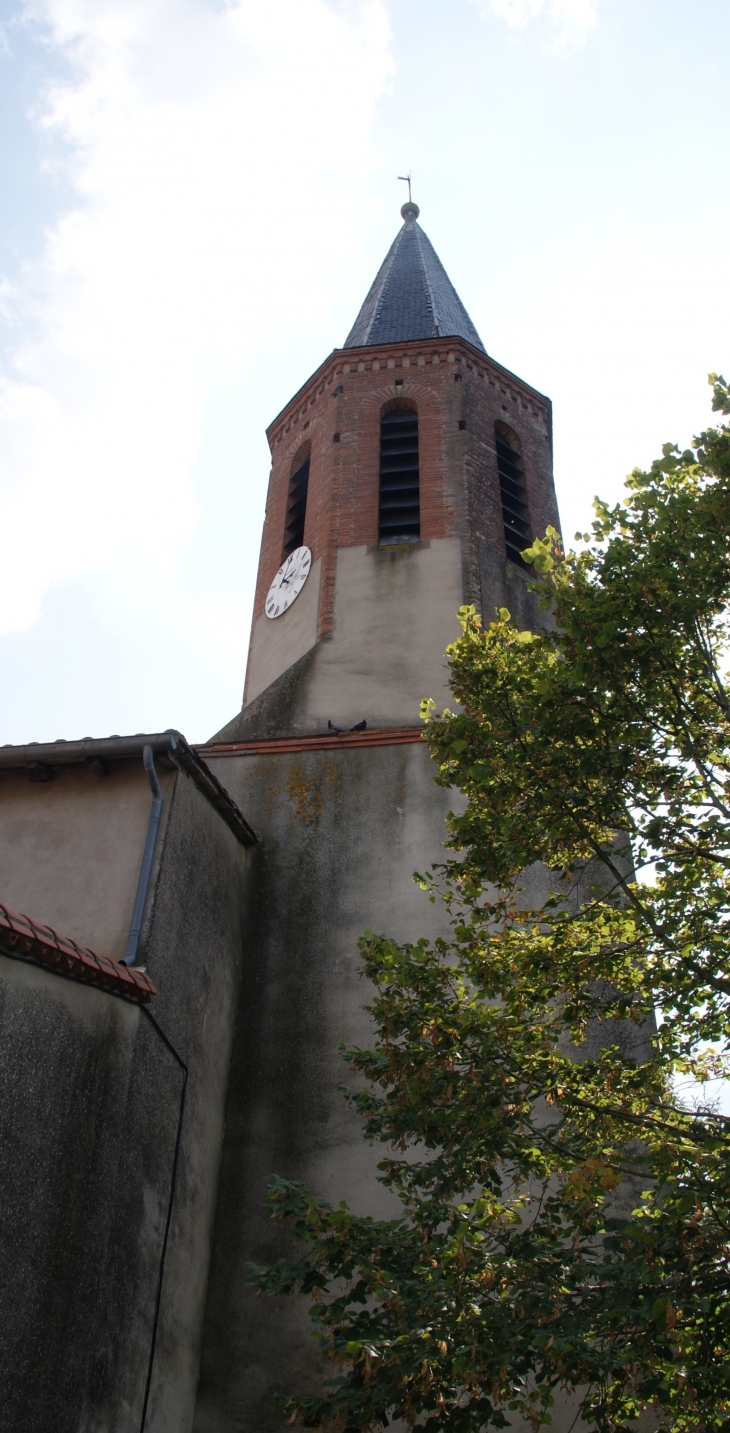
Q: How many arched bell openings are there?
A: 3